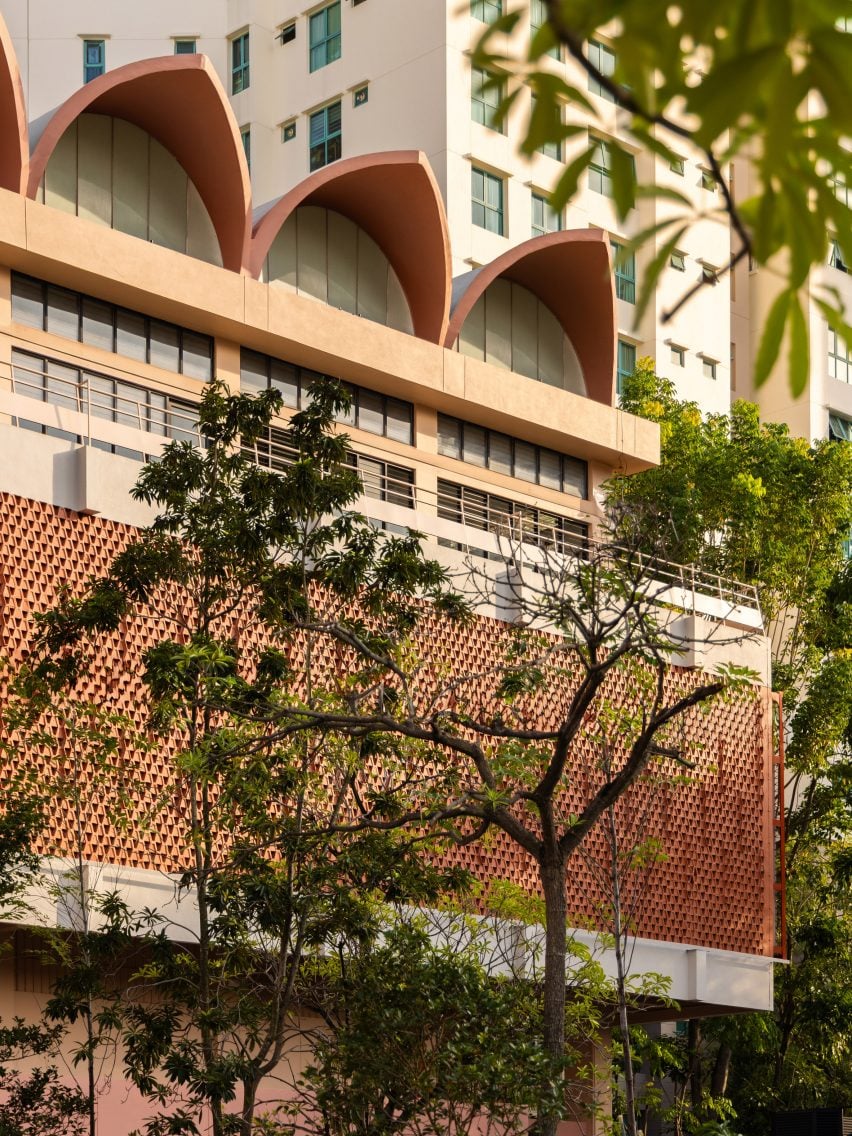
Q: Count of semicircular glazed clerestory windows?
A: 3